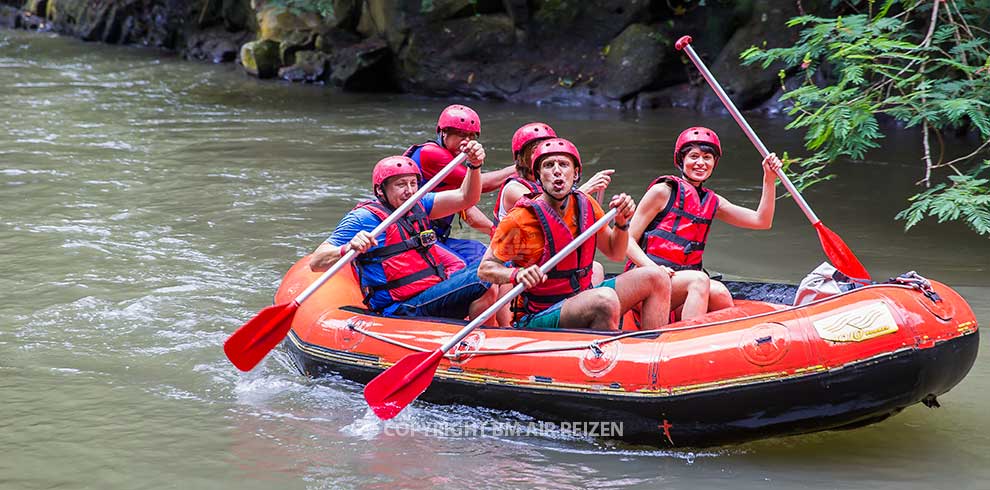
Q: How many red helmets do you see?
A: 5